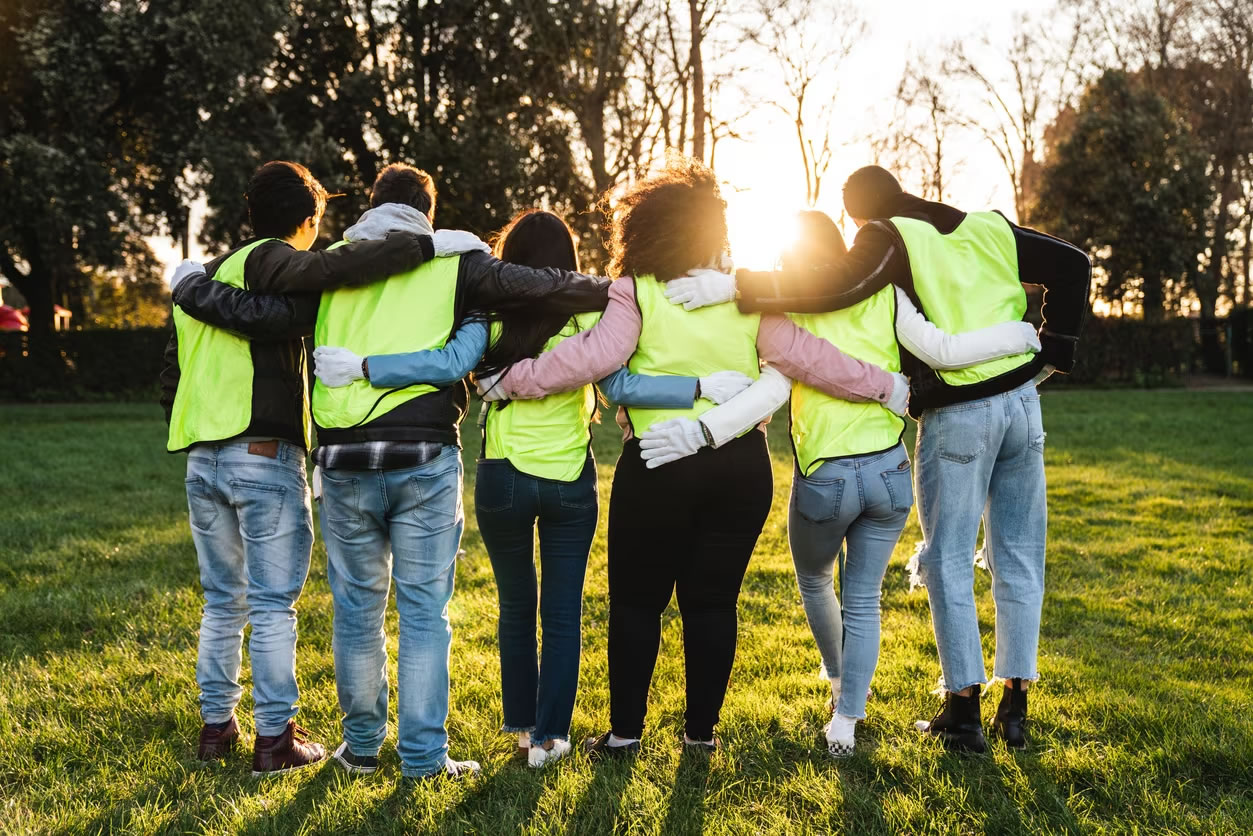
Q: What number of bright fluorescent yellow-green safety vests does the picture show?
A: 6